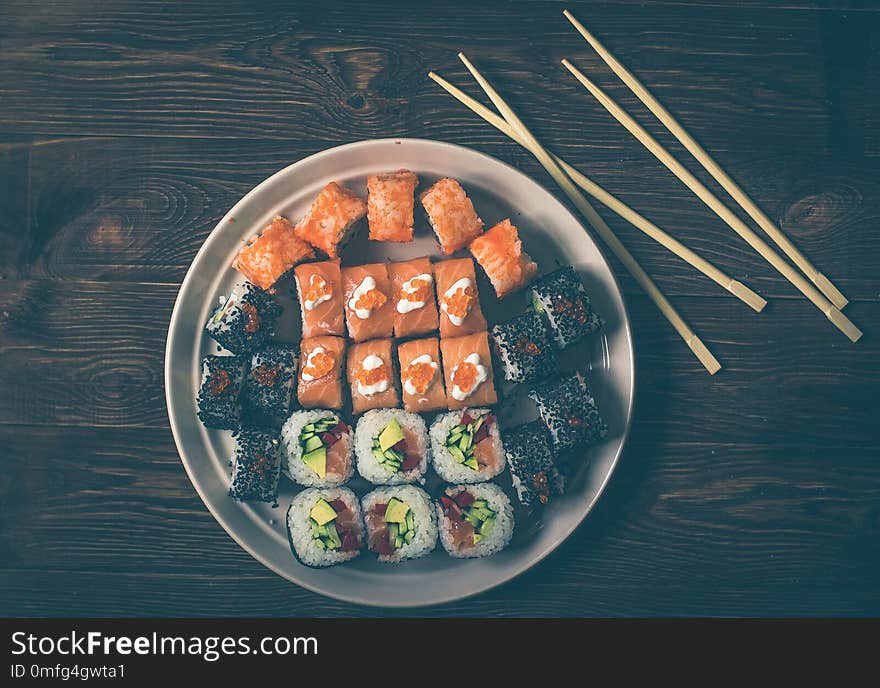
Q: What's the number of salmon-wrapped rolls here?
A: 8